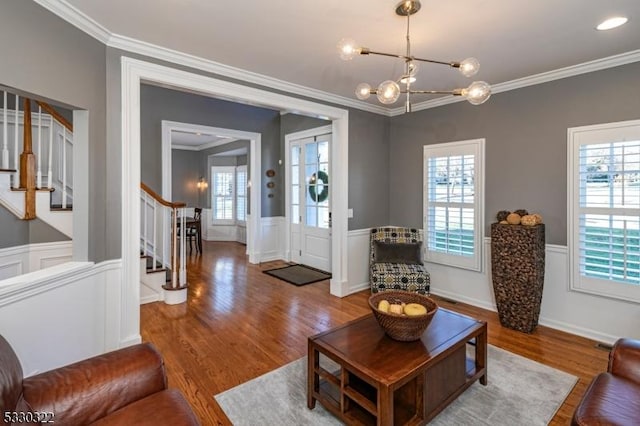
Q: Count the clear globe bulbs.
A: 6